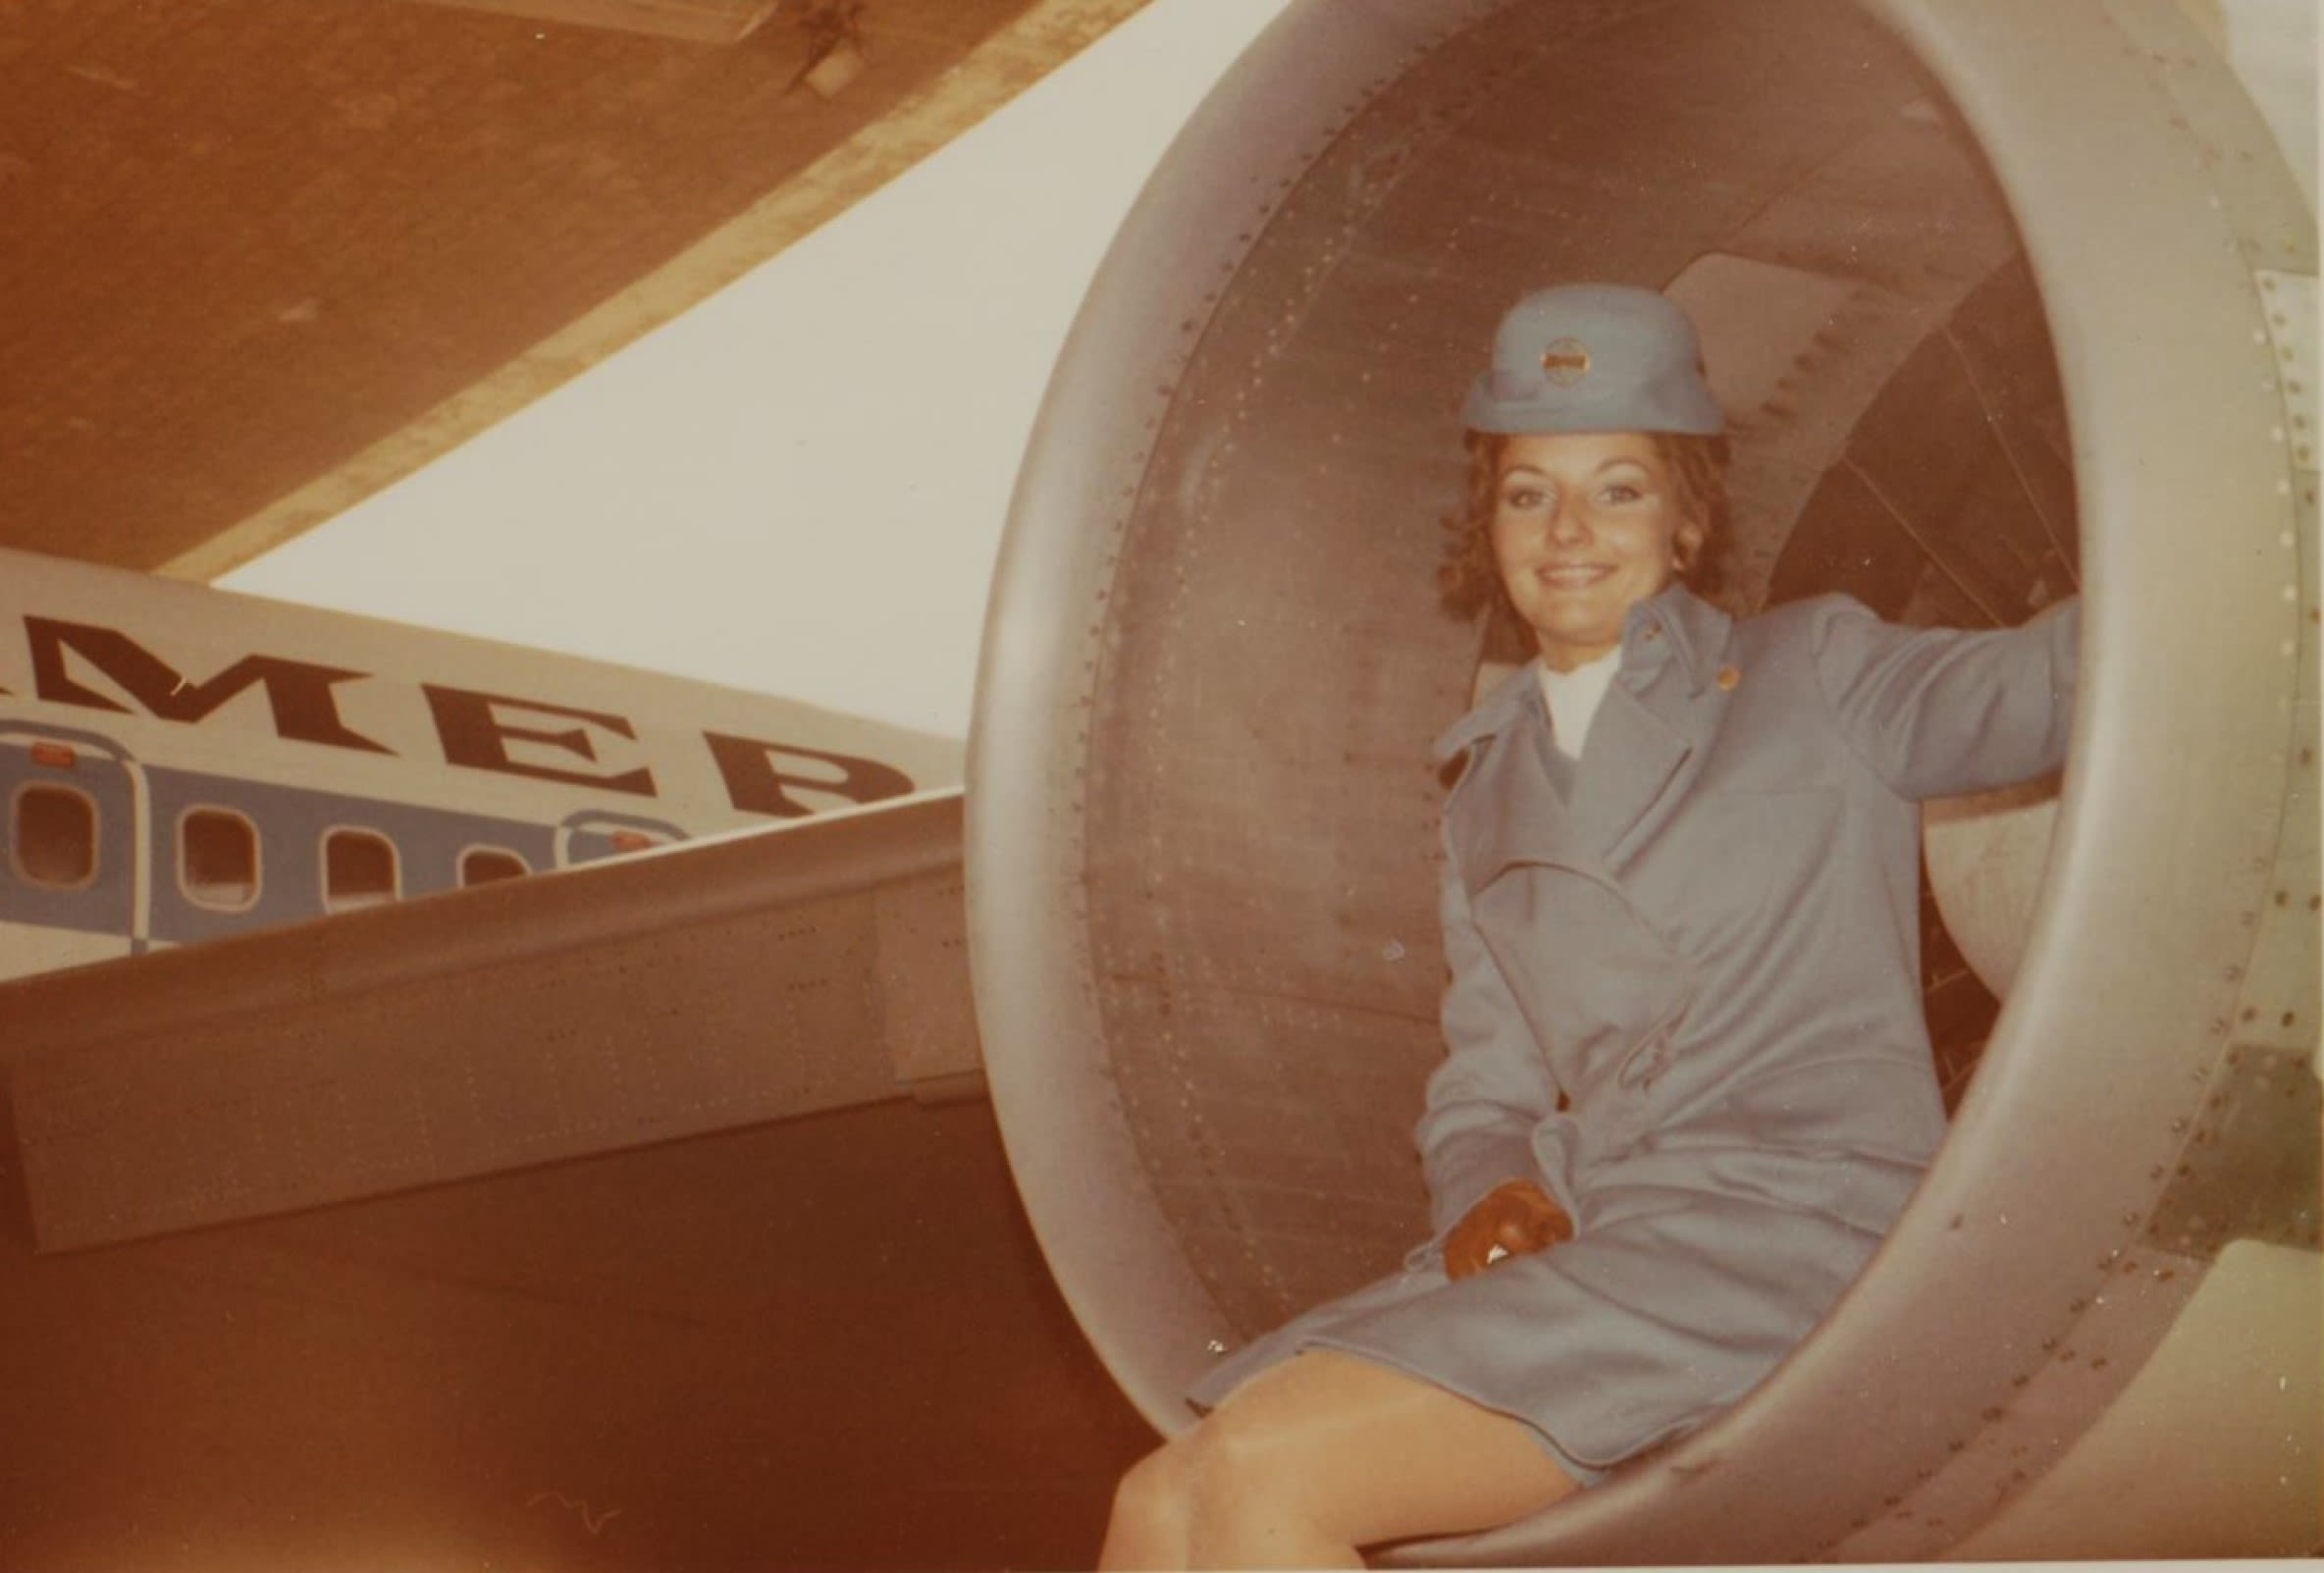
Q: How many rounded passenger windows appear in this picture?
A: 4